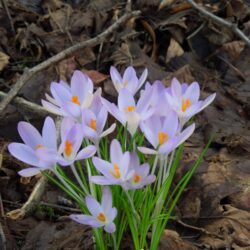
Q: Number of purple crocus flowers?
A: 12